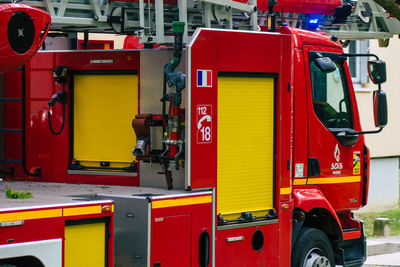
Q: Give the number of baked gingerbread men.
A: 0